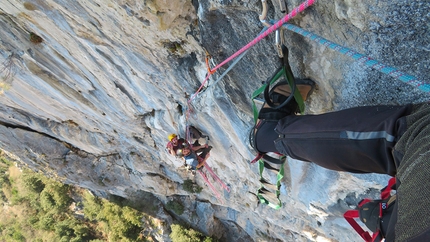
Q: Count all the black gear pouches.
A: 1